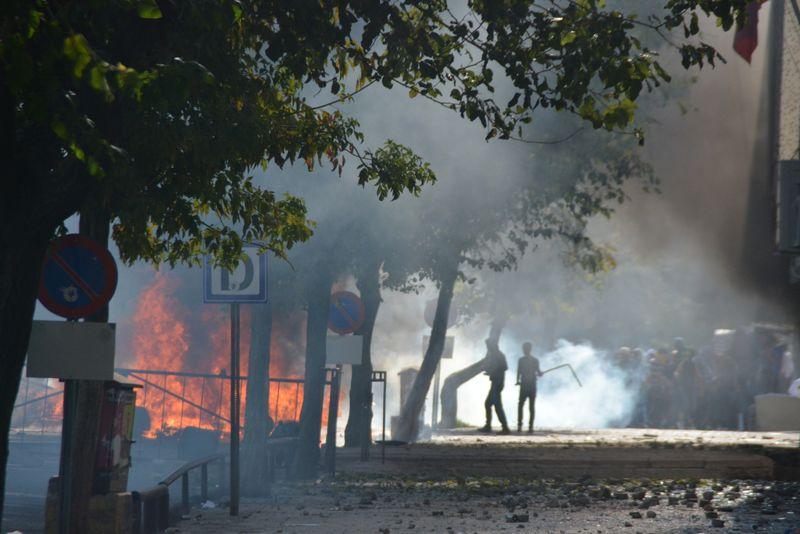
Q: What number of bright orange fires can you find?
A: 1